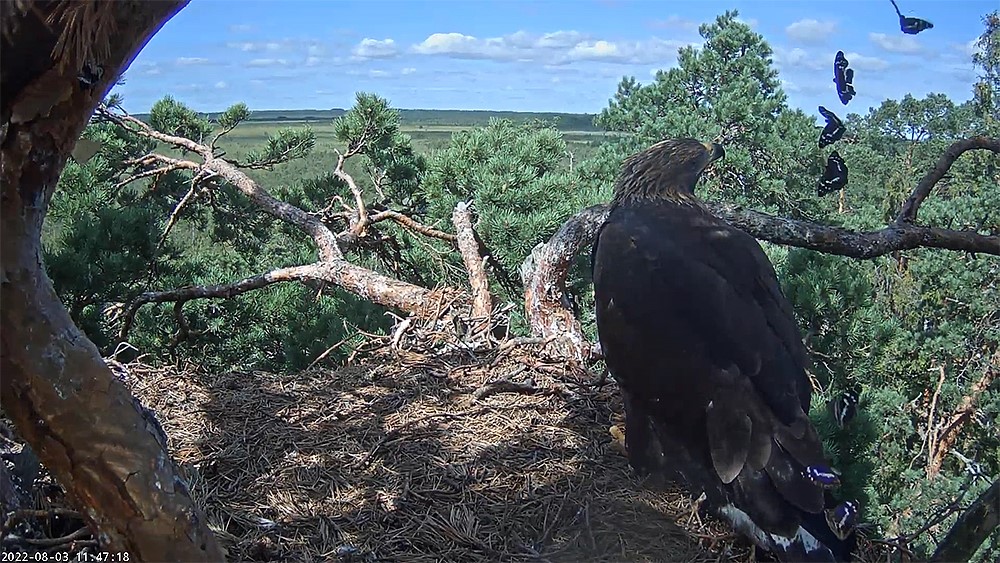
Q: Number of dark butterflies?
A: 7